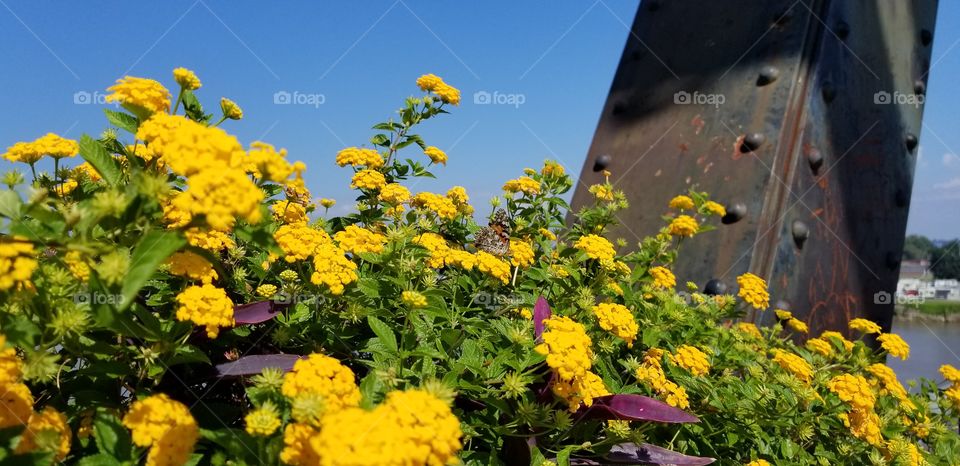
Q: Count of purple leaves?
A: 5